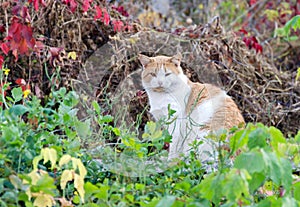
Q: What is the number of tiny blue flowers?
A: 0